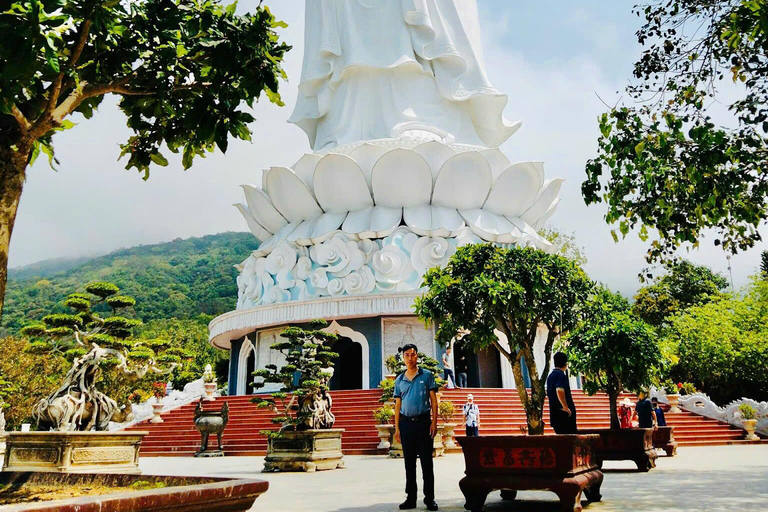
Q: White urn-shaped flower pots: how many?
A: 6